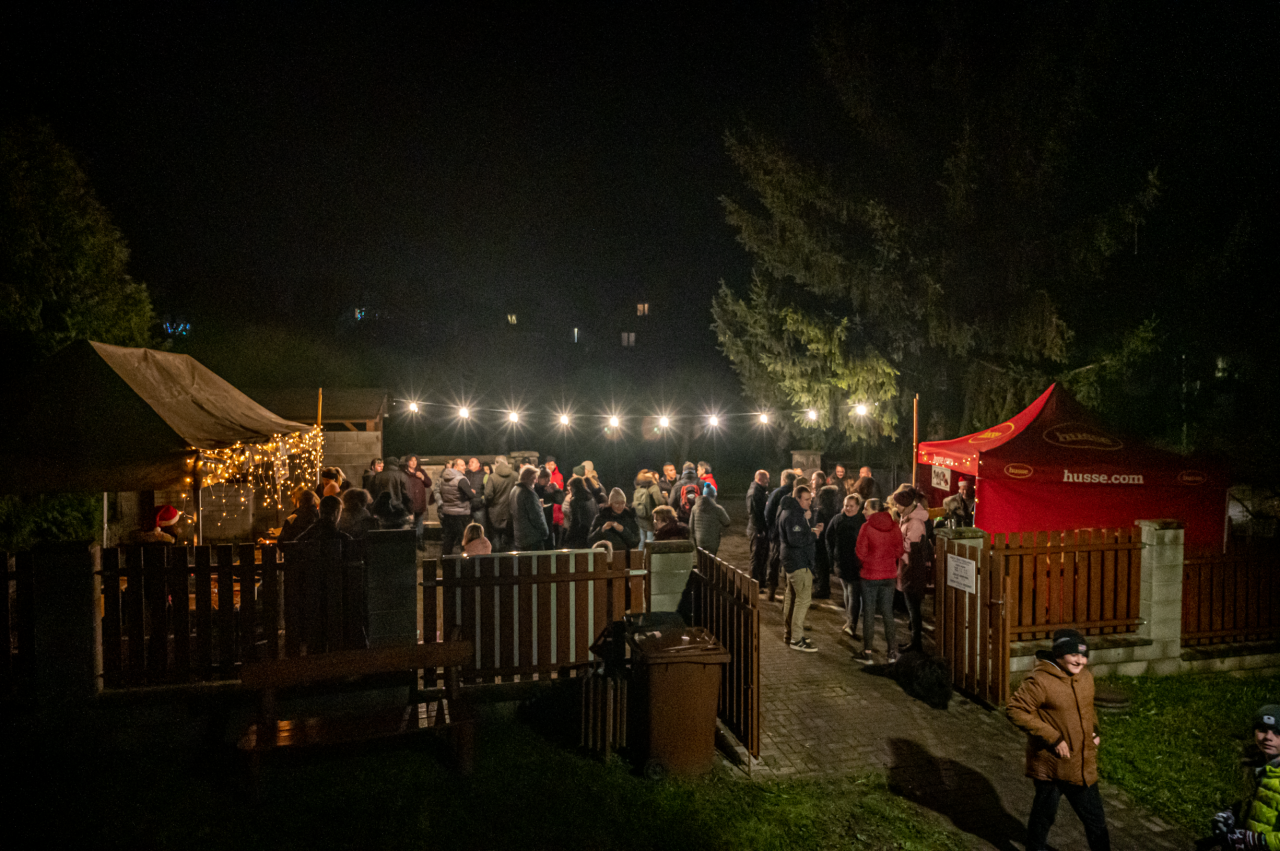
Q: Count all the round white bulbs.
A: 10